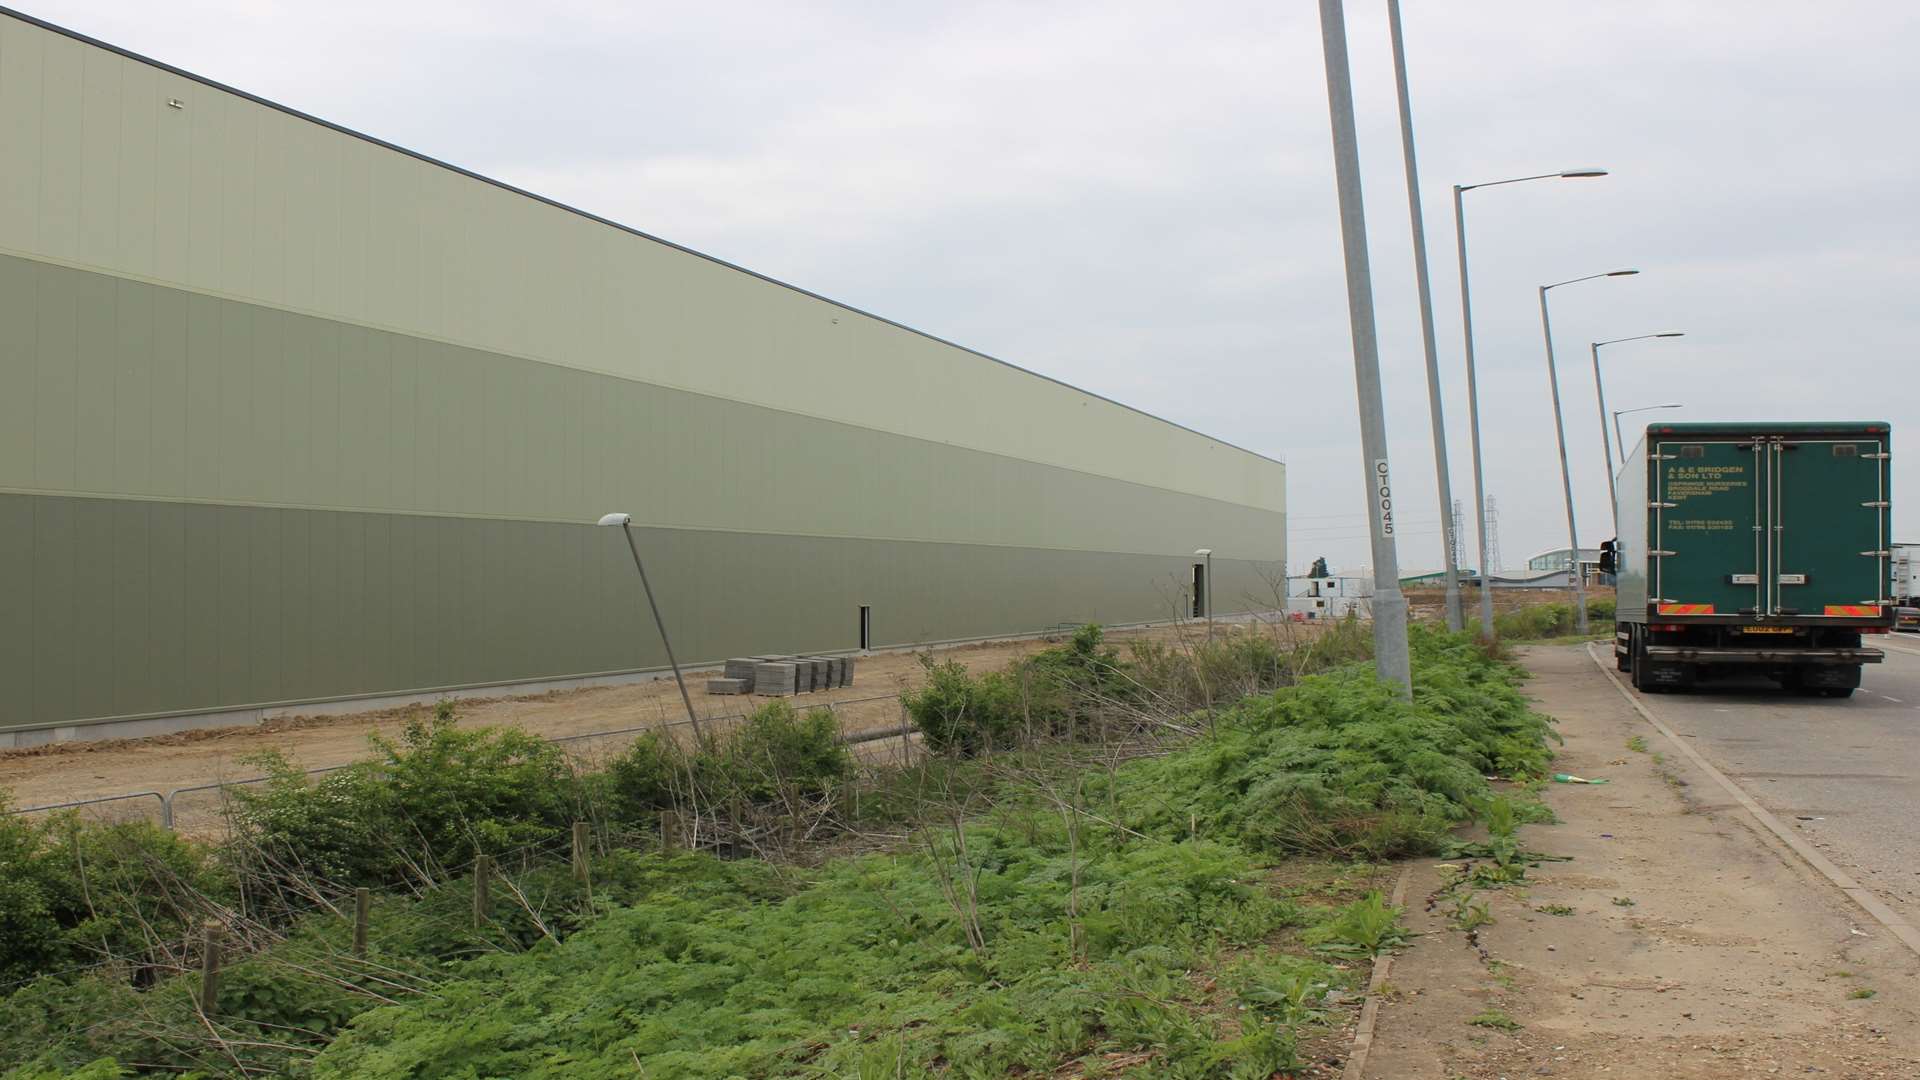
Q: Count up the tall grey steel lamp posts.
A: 6